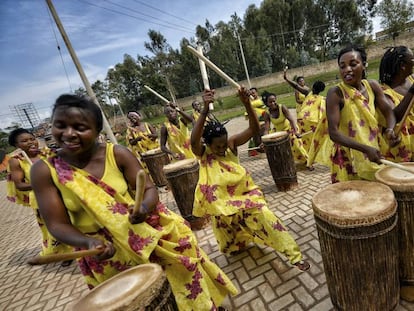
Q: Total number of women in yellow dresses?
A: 12